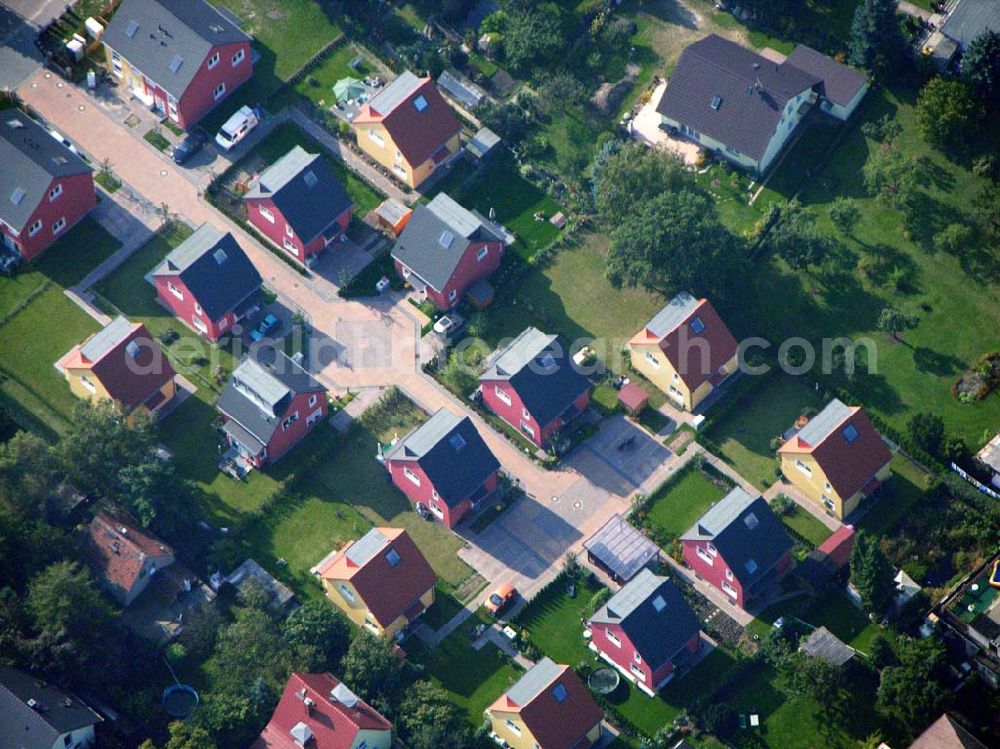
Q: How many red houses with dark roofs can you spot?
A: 10